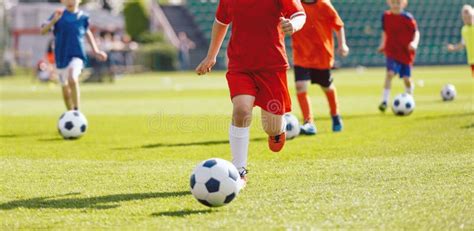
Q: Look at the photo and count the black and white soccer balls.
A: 5